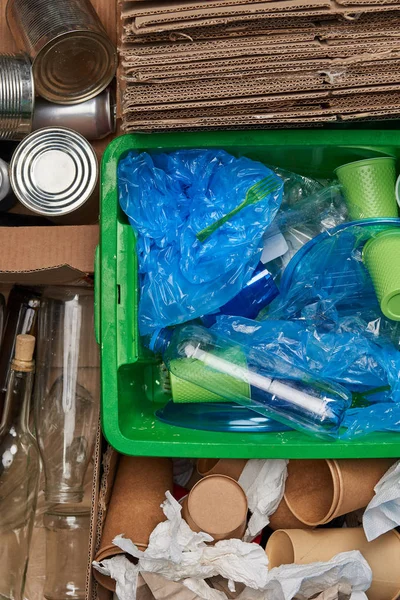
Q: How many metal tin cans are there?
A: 5